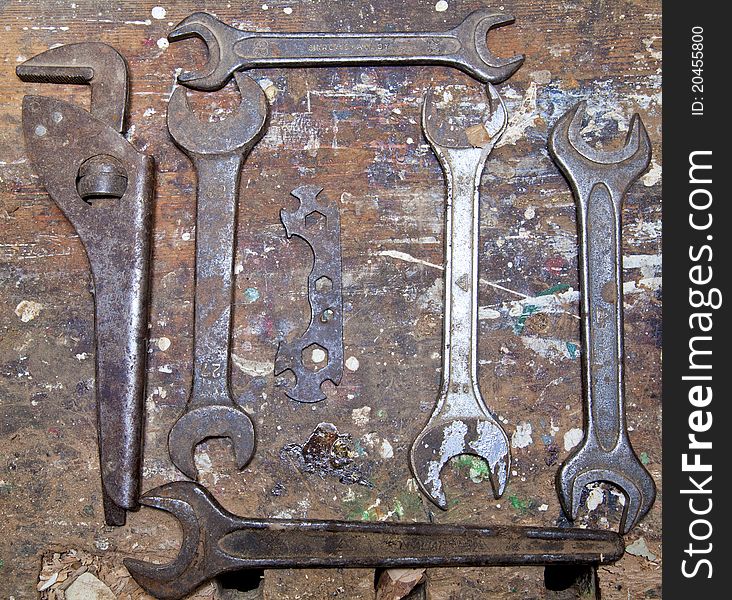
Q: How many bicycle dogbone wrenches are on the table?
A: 1